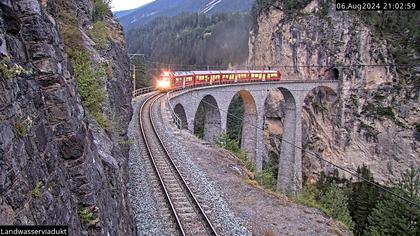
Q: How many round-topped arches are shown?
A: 5